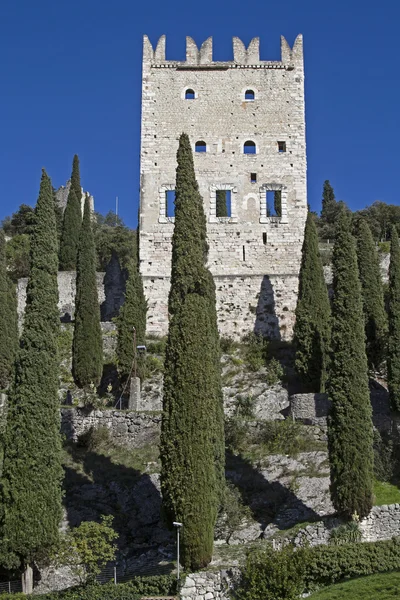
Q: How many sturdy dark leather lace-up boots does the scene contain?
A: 0